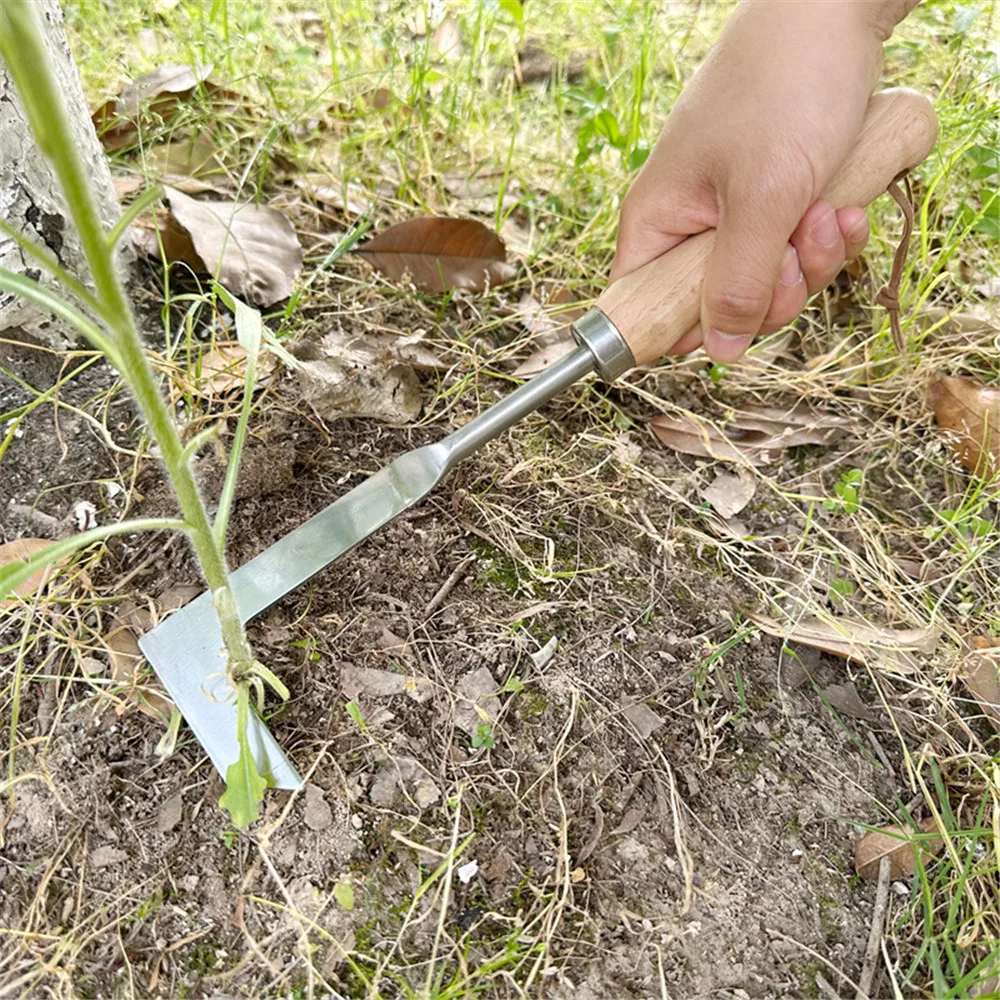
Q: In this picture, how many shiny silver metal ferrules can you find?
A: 1